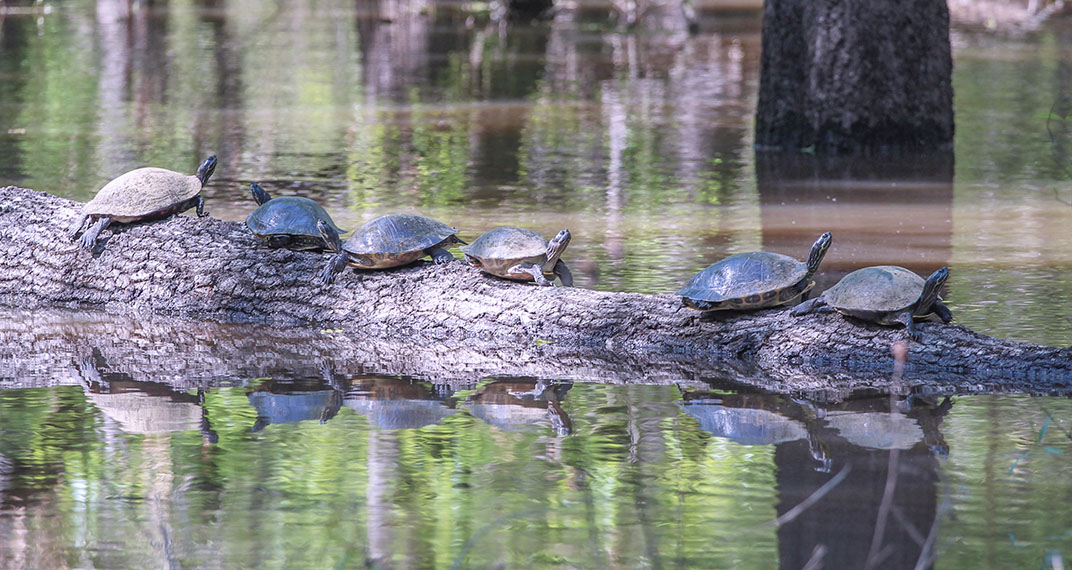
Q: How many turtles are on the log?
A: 6